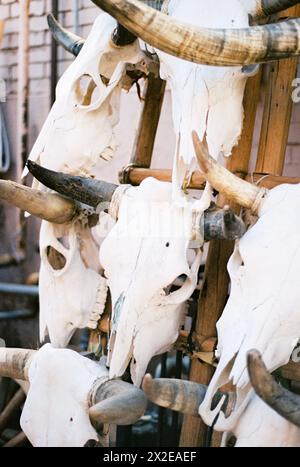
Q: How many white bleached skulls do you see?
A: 7